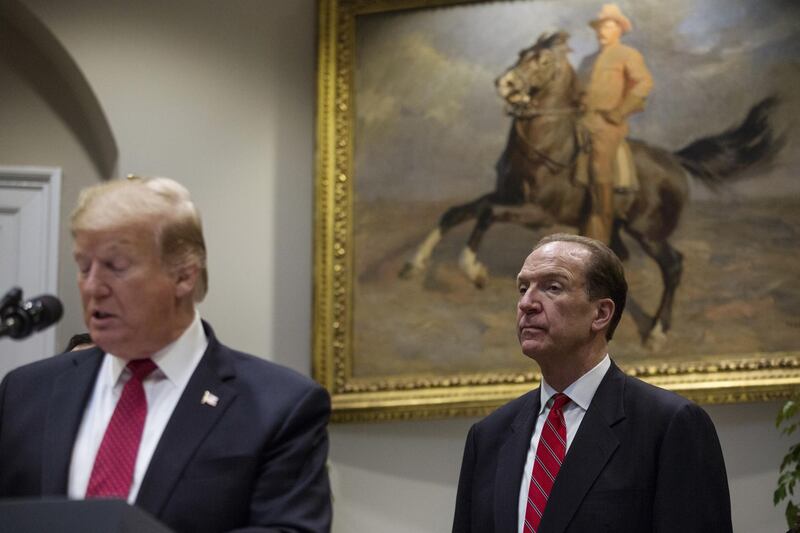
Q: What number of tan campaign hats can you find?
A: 1